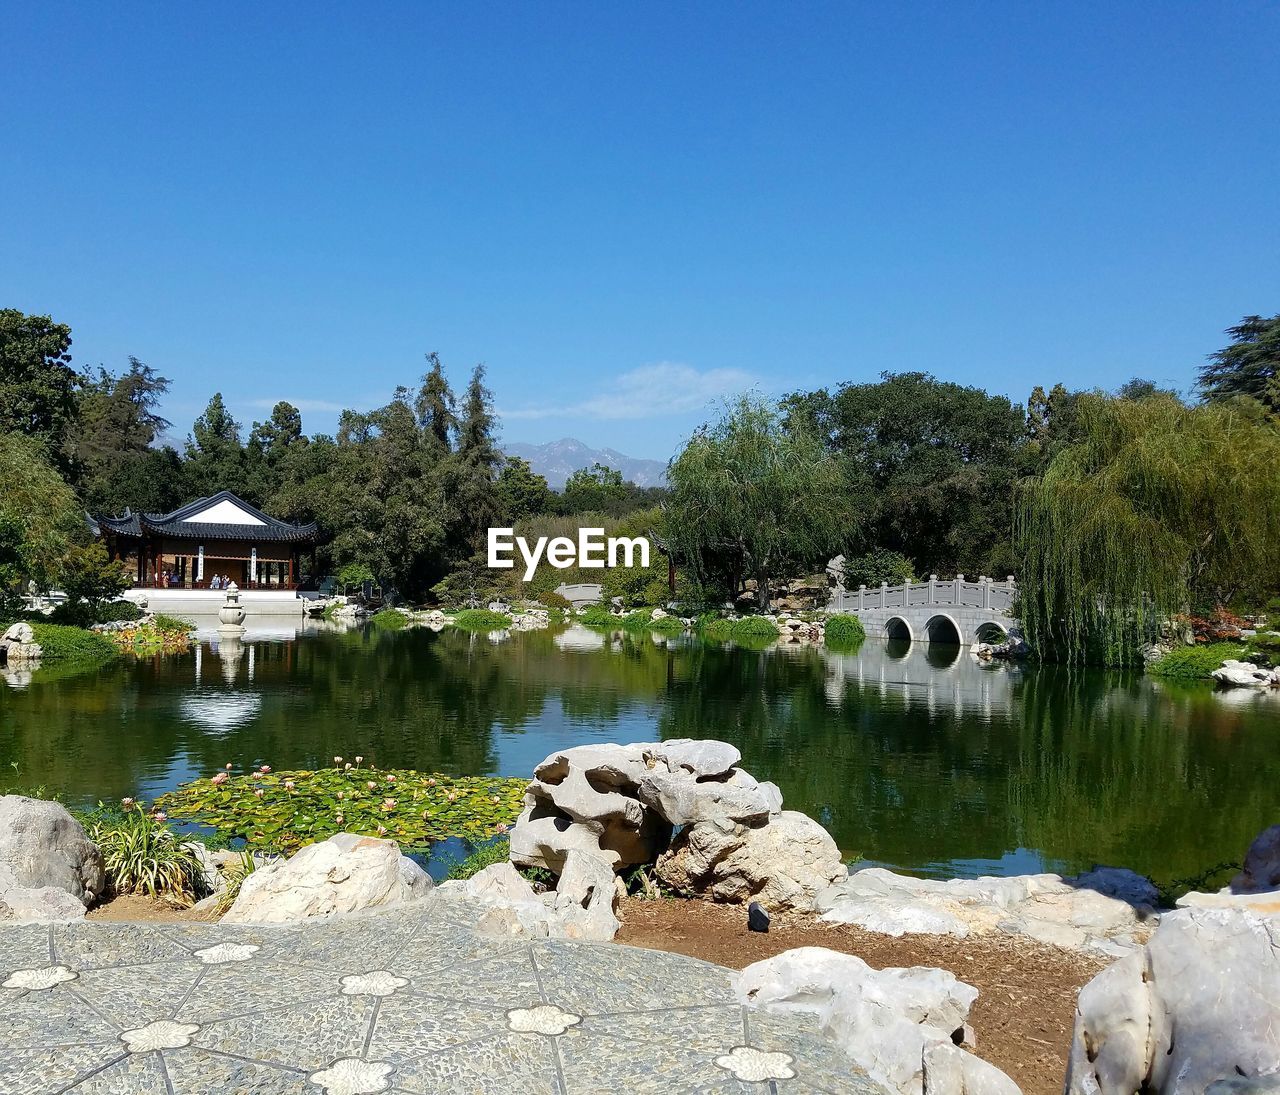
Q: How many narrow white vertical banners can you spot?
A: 2